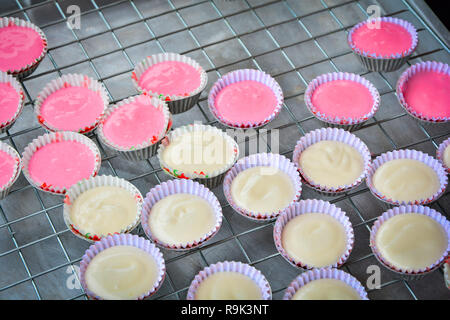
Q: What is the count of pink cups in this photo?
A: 11